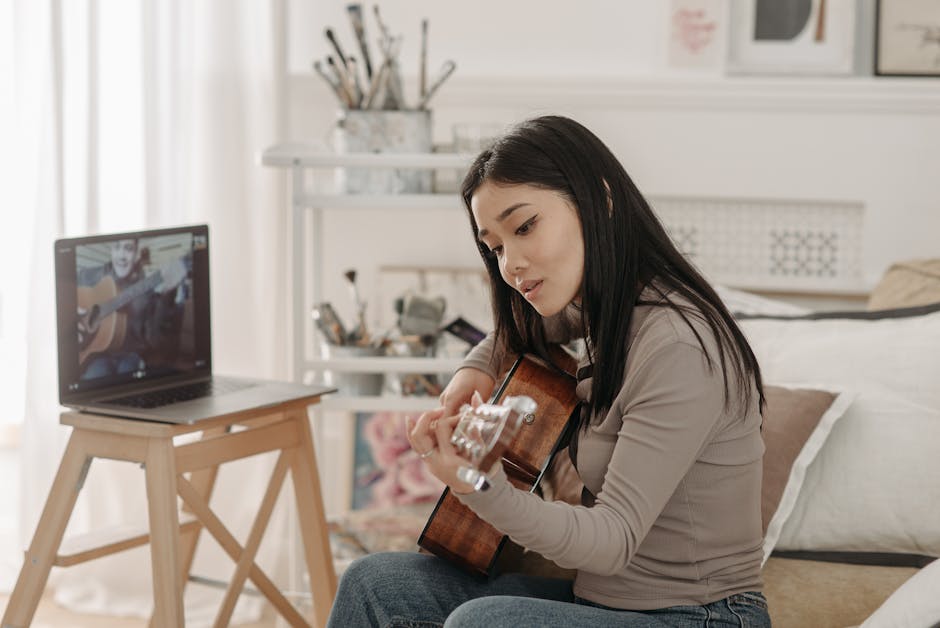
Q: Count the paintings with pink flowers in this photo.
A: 1